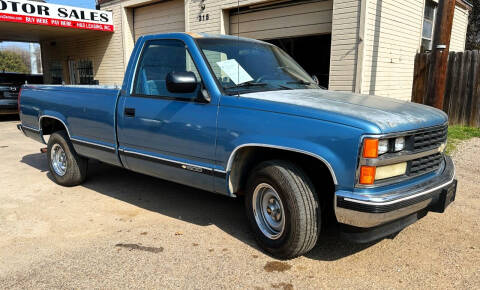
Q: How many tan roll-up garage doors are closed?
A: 1